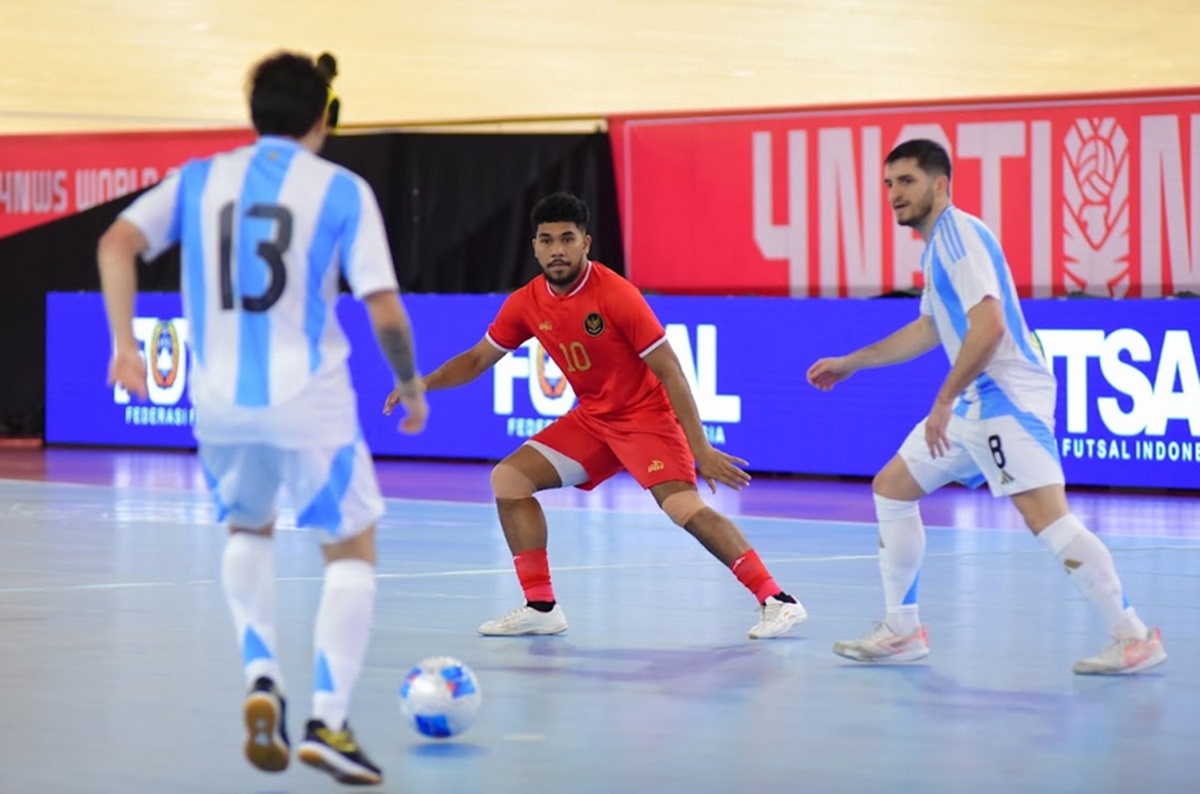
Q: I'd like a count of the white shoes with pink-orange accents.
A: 2